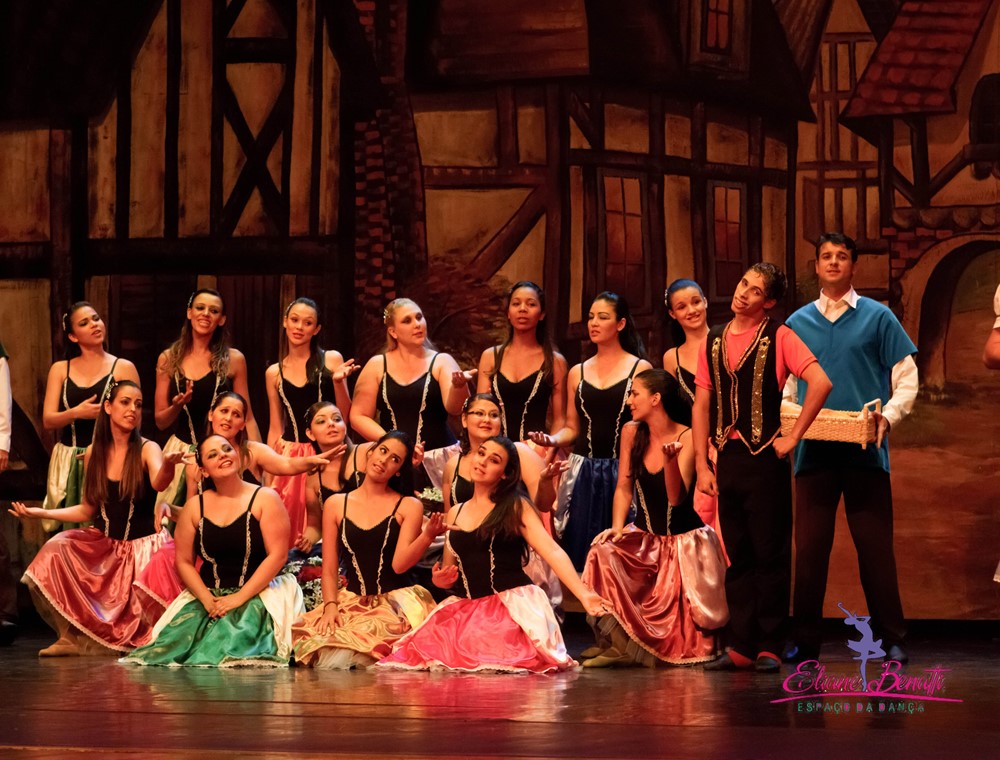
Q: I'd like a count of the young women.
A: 15